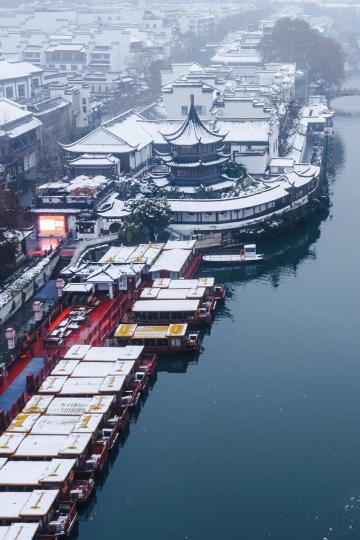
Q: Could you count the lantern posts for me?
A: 3